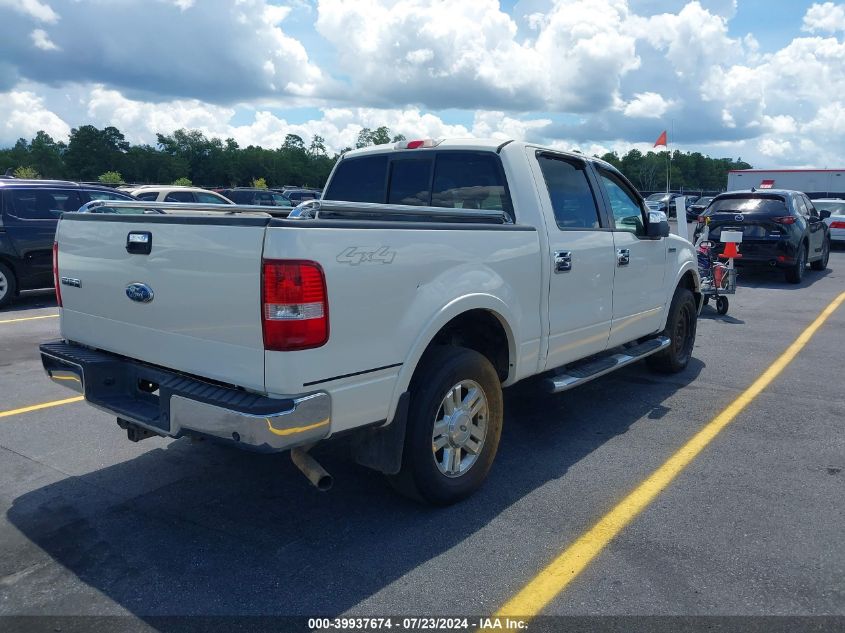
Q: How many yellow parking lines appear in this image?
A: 3